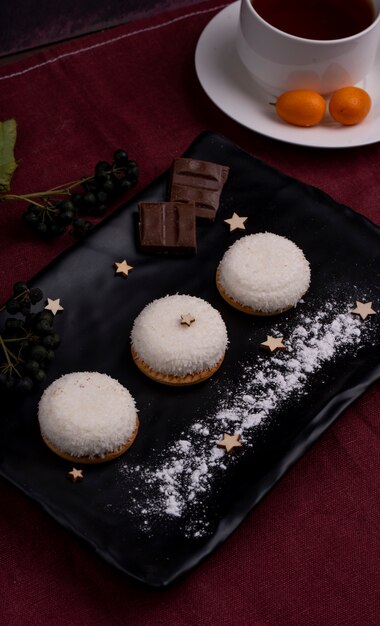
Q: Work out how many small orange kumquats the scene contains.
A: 2